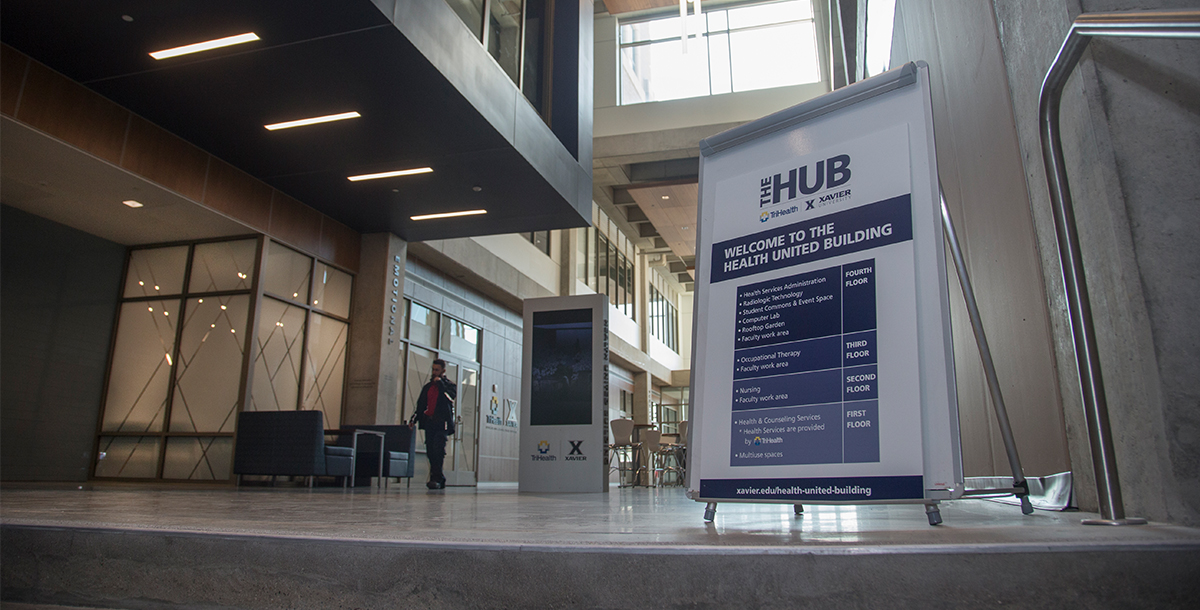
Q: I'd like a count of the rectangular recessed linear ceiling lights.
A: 4